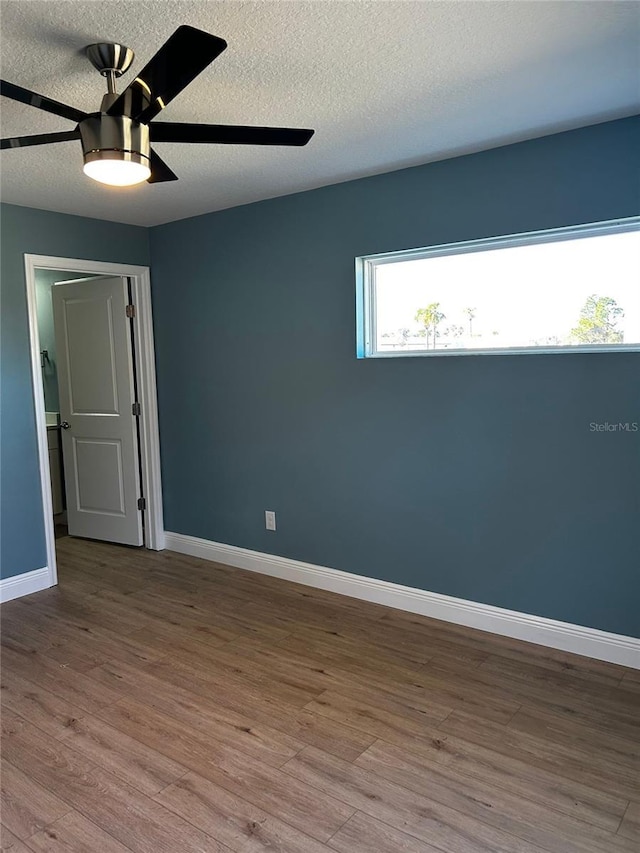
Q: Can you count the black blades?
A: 5